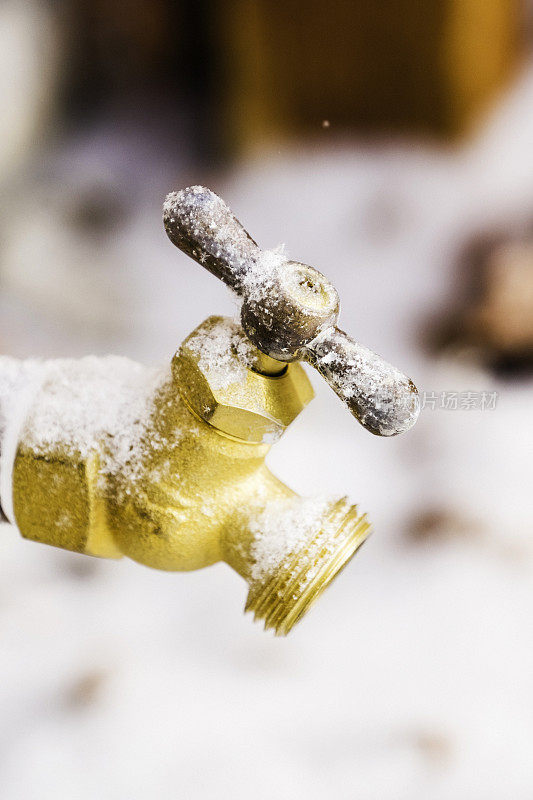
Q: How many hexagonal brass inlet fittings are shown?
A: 1